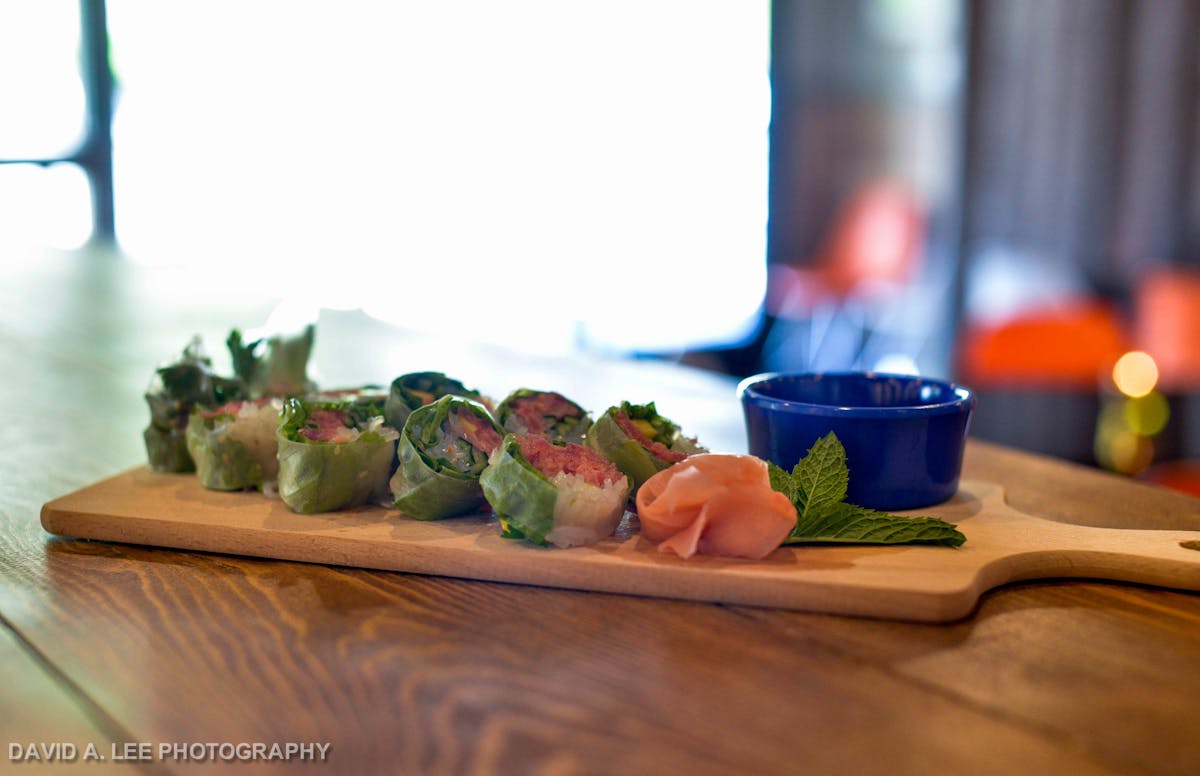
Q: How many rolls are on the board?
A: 10